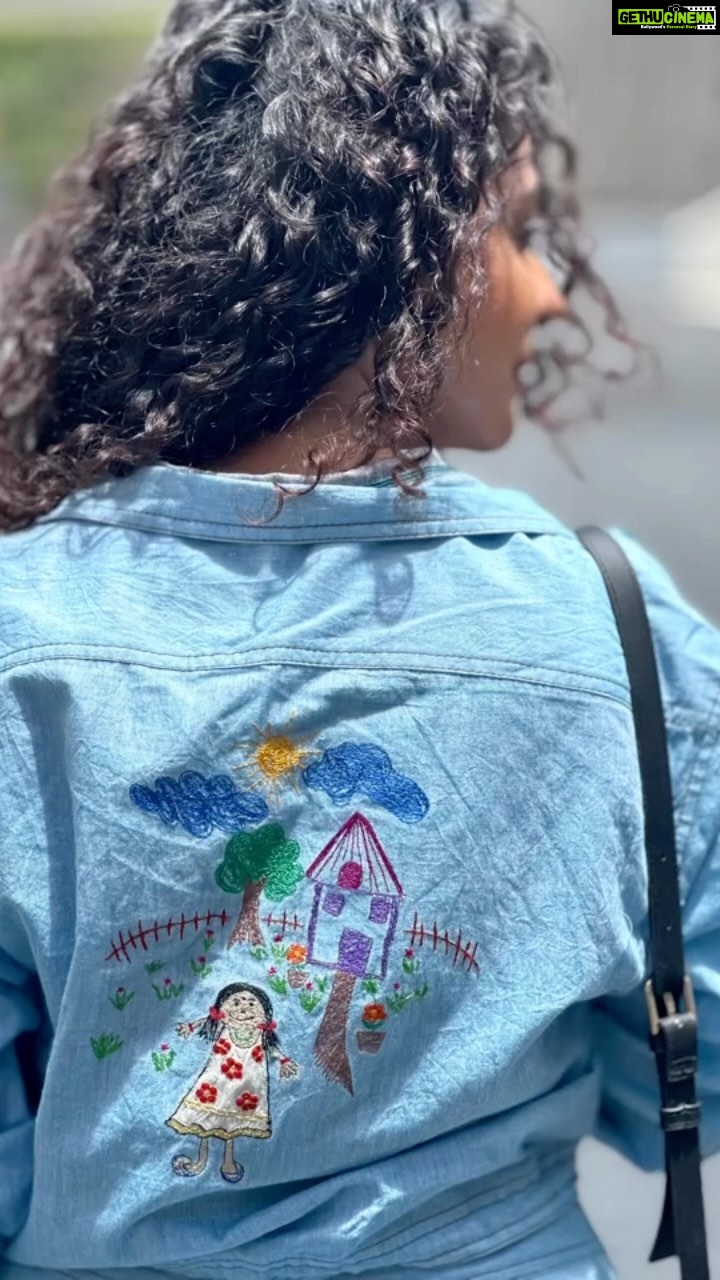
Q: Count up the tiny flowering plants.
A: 10